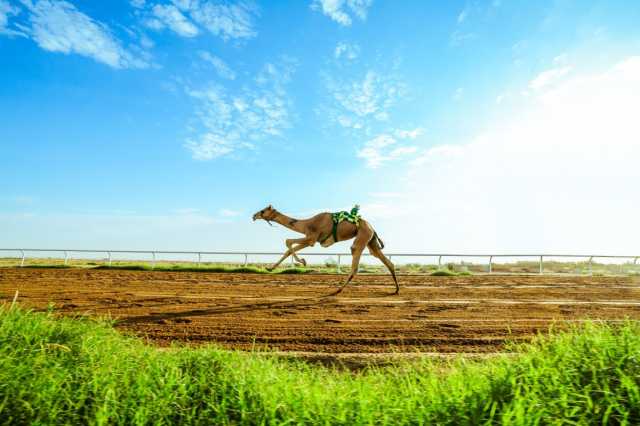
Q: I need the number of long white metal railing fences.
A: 1